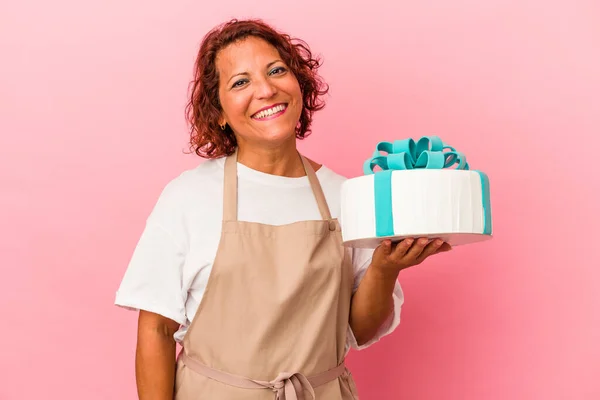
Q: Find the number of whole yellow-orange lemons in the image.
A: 0